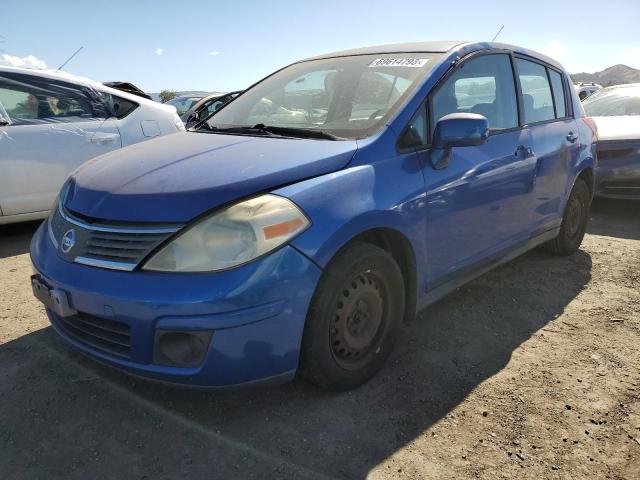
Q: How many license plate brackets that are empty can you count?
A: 1